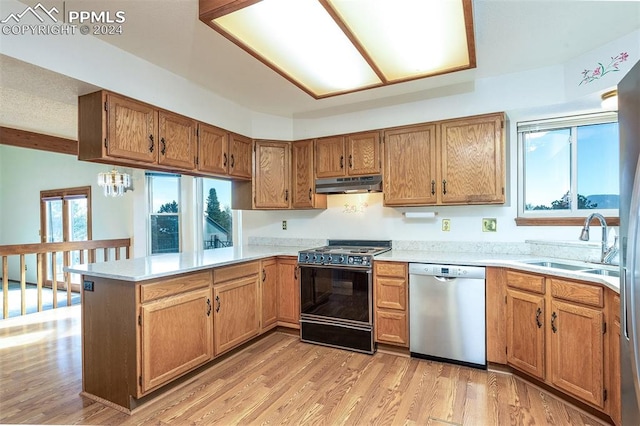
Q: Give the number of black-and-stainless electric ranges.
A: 1